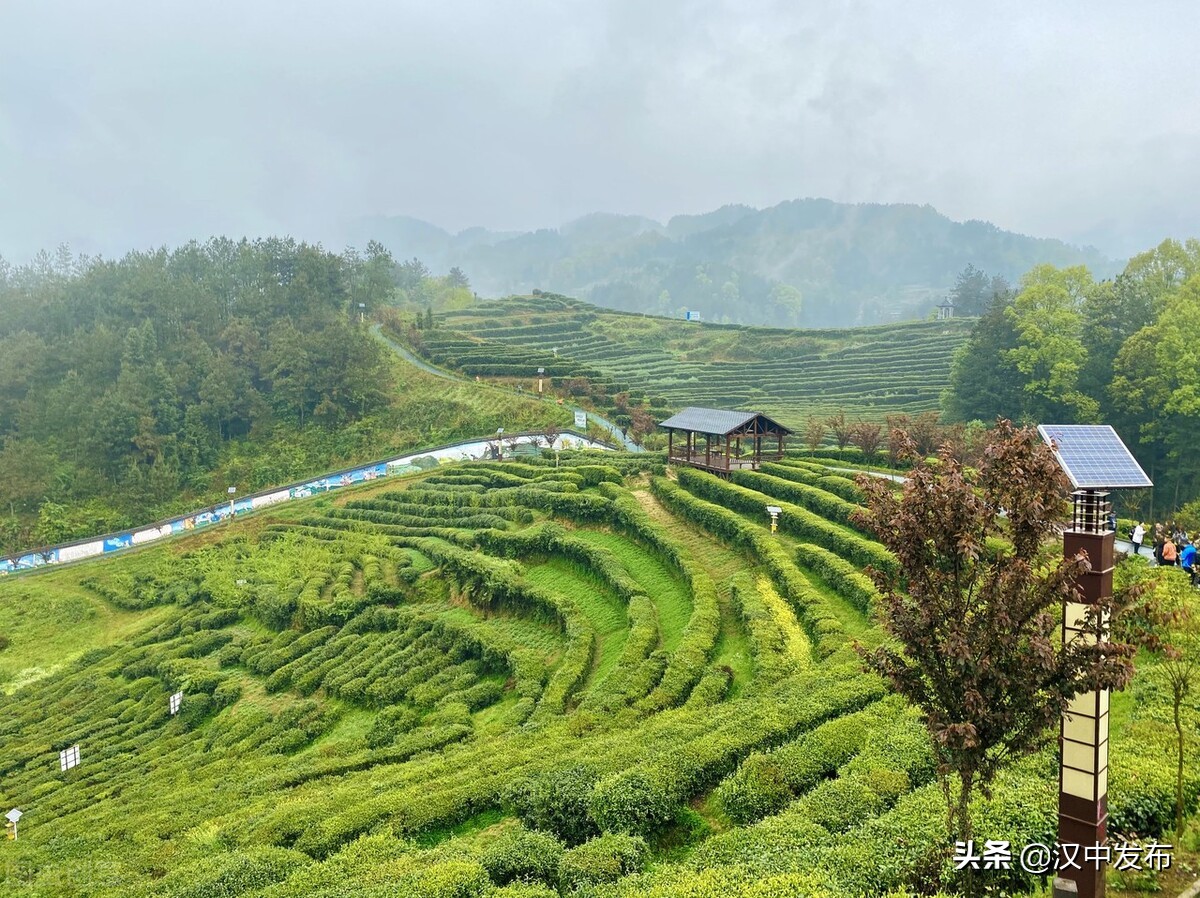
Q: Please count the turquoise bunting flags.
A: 0